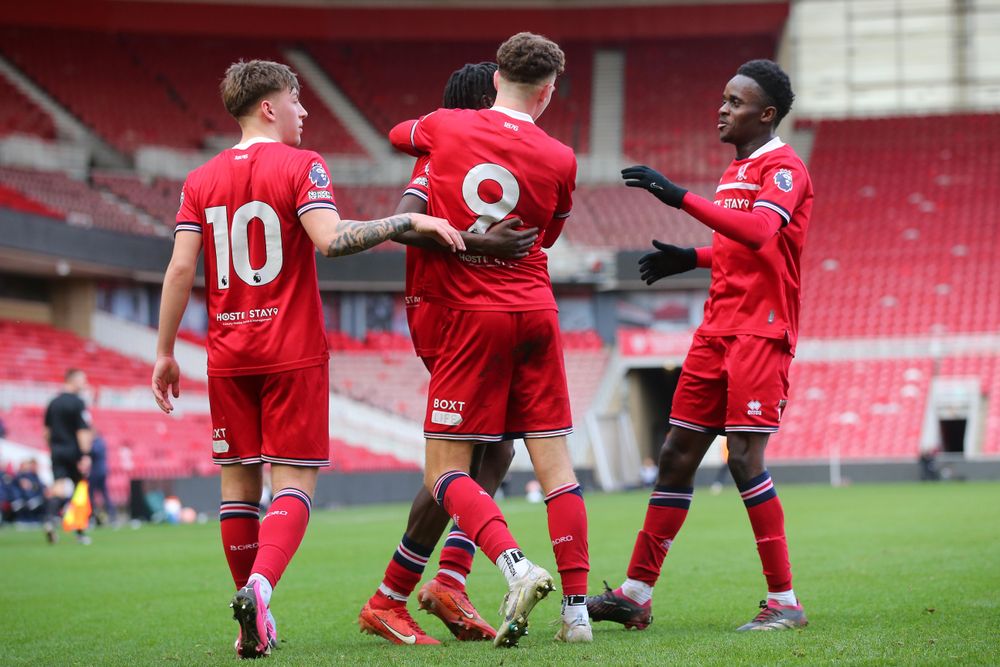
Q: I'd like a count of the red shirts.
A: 4